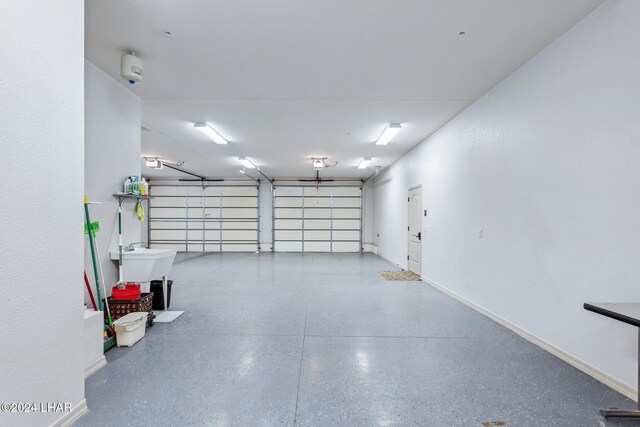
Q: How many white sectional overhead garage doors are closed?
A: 2